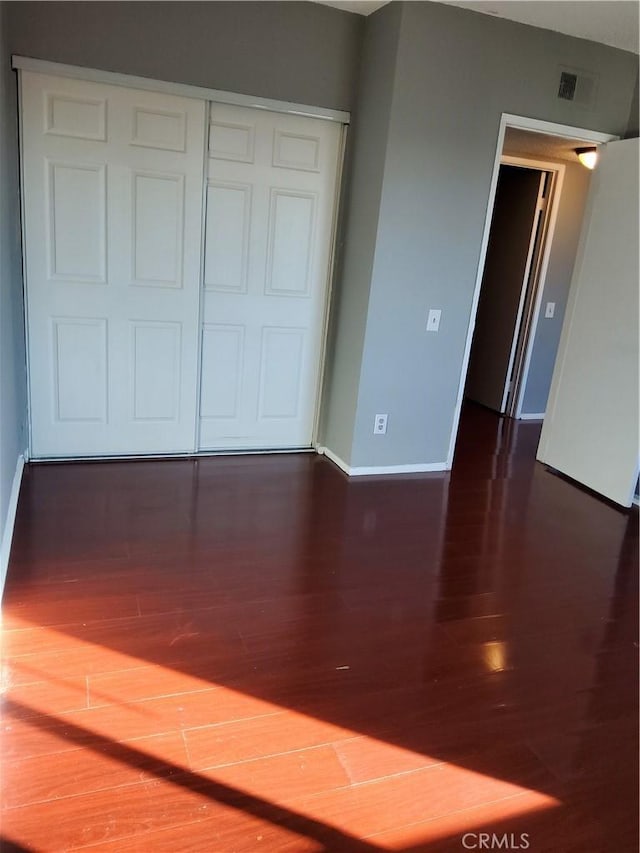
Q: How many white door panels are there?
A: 12